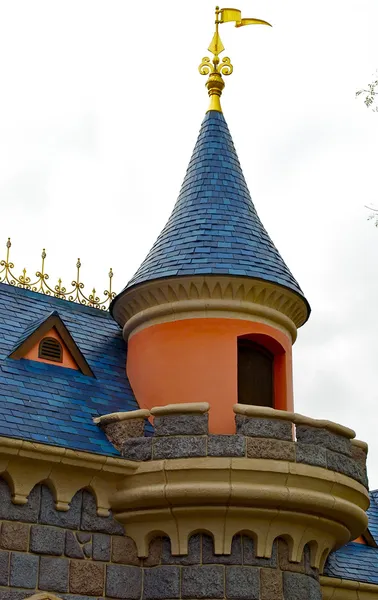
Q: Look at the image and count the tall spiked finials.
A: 4